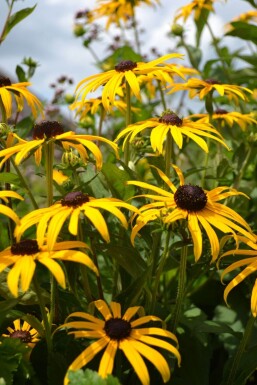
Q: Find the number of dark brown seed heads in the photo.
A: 11